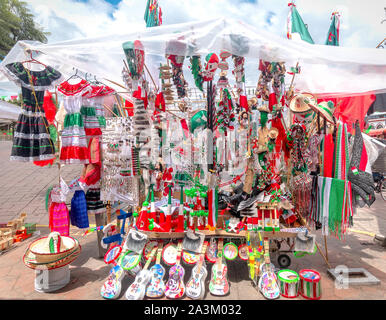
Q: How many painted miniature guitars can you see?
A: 7